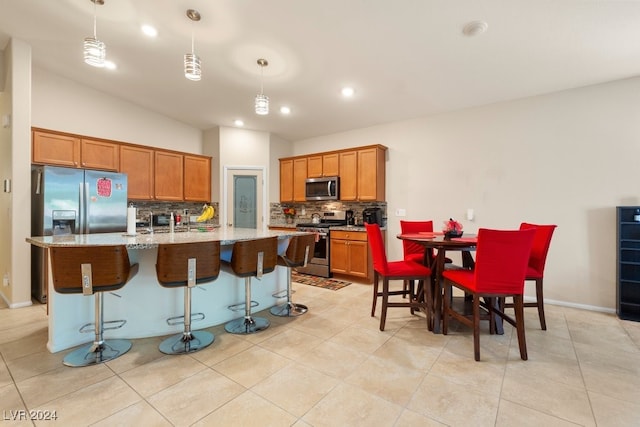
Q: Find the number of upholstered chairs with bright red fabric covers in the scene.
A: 4